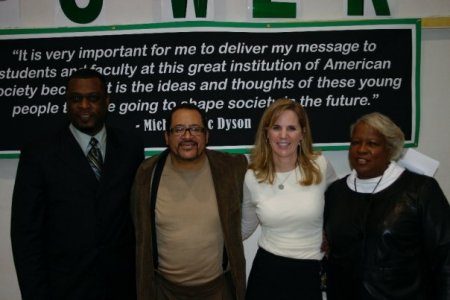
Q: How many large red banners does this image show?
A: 0